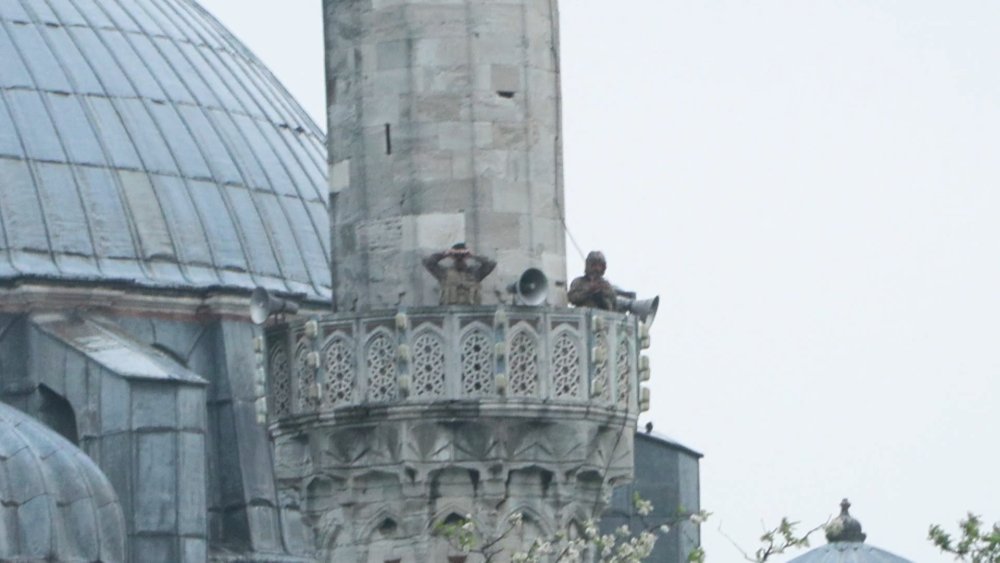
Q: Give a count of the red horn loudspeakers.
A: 0